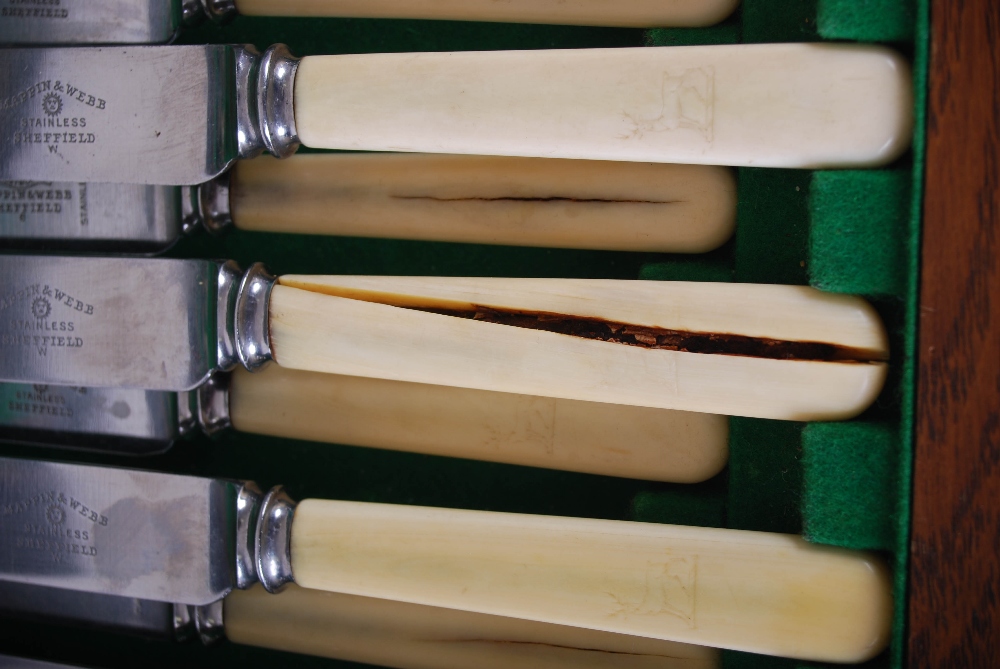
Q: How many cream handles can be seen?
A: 7